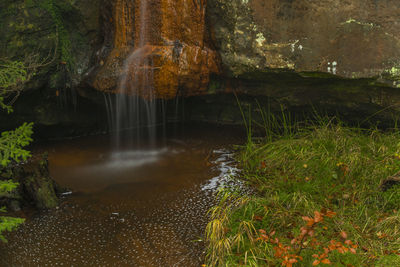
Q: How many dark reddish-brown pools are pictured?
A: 1